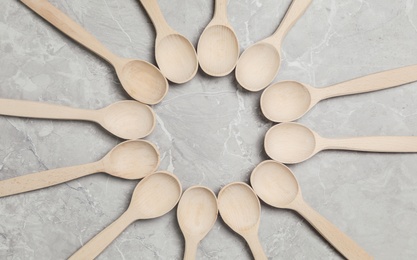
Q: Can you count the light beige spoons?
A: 12